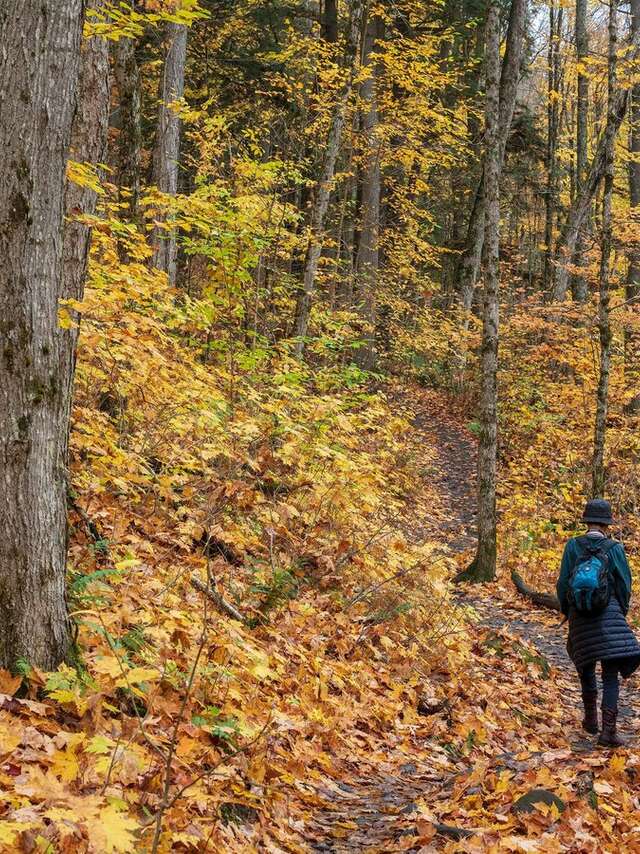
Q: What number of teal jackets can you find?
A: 1